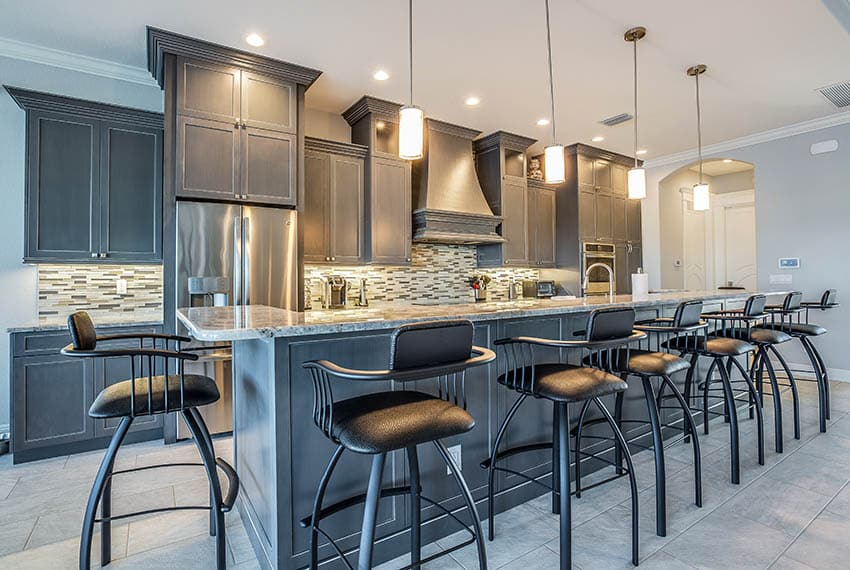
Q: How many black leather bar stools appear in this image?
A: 7